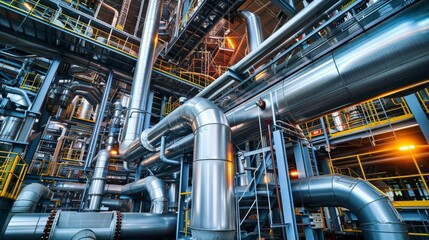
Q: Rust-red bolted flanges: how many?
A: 2